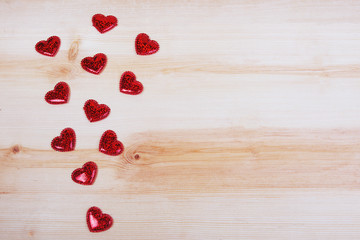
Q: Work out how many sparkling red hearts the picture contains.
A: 11